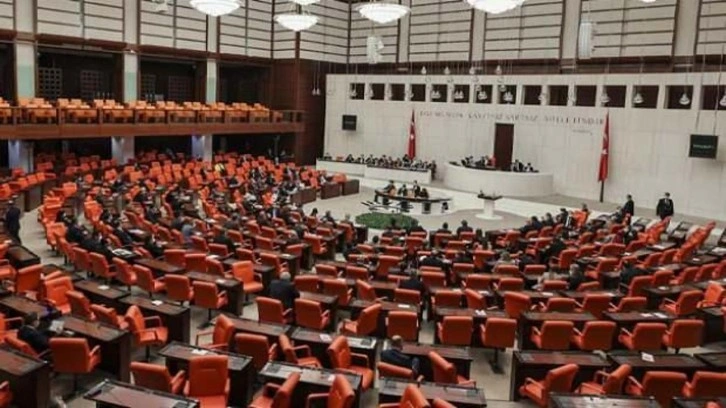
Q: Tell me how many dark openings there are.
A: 15